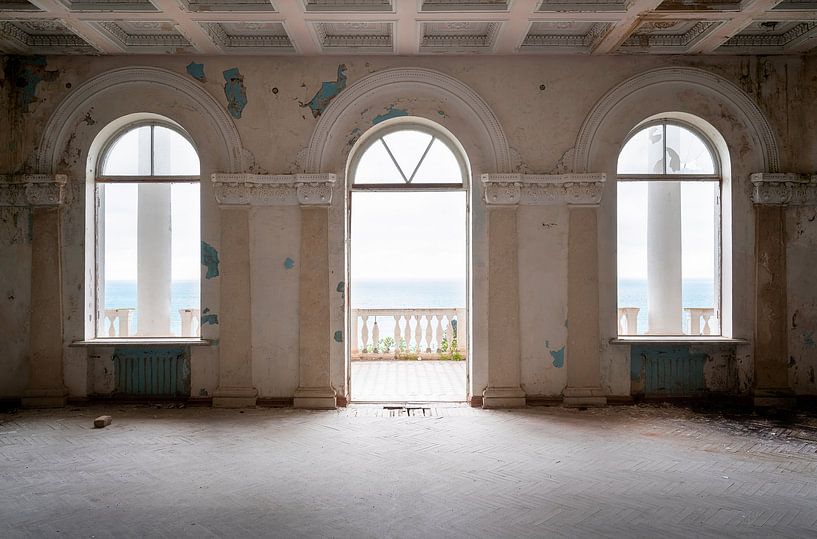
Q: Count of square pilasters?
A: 6